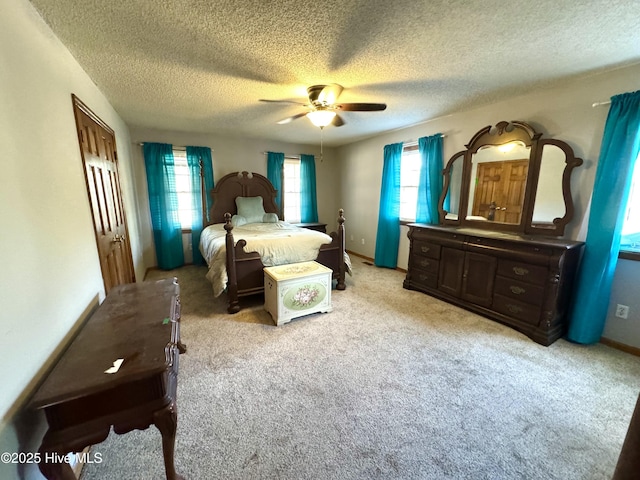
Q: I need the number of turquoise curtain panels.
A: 7